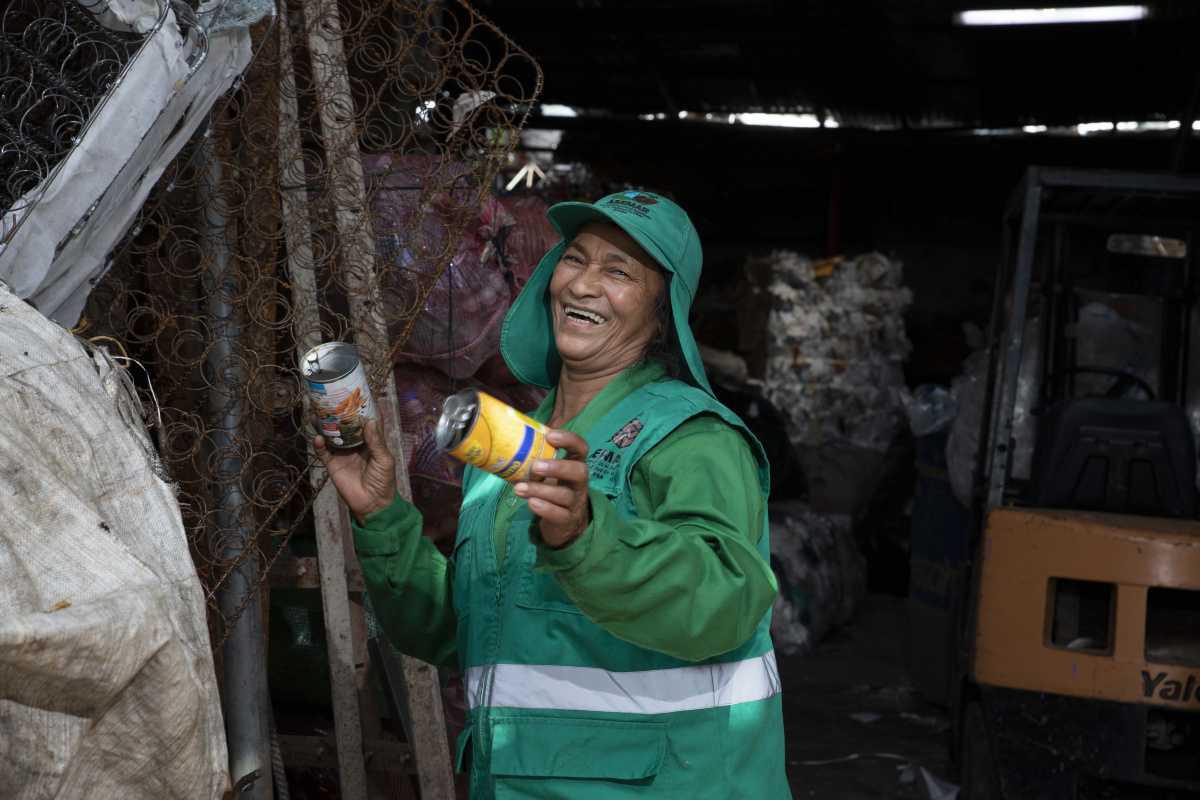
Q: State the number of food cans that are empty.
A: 2